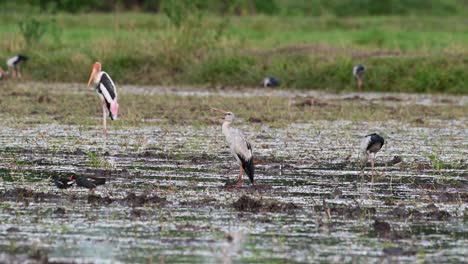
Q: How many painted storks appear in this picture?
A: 1